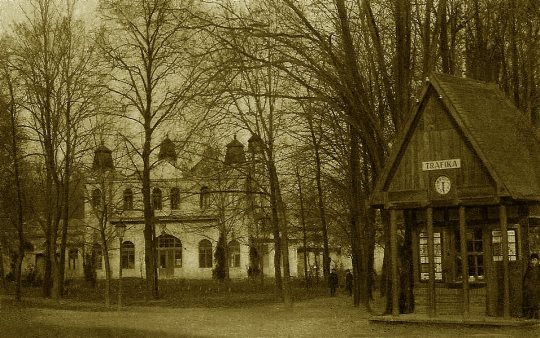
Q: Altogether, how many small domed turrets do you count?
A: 4